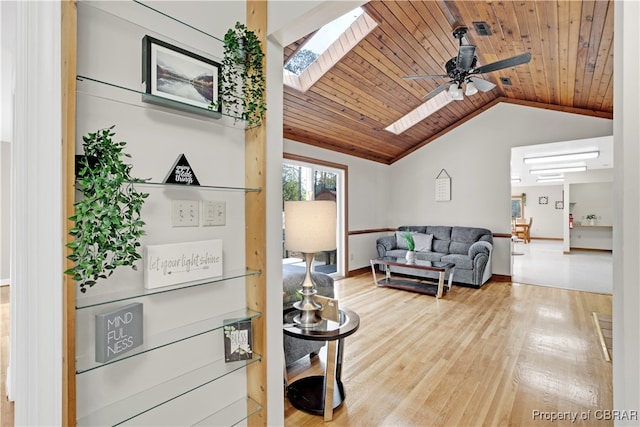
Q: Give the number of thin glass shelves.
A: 7